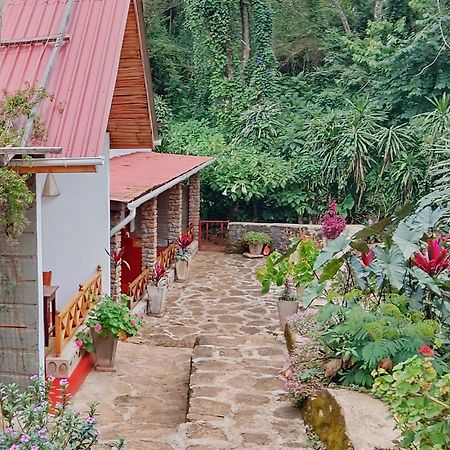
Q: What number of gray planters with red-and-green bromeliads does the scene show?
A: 2